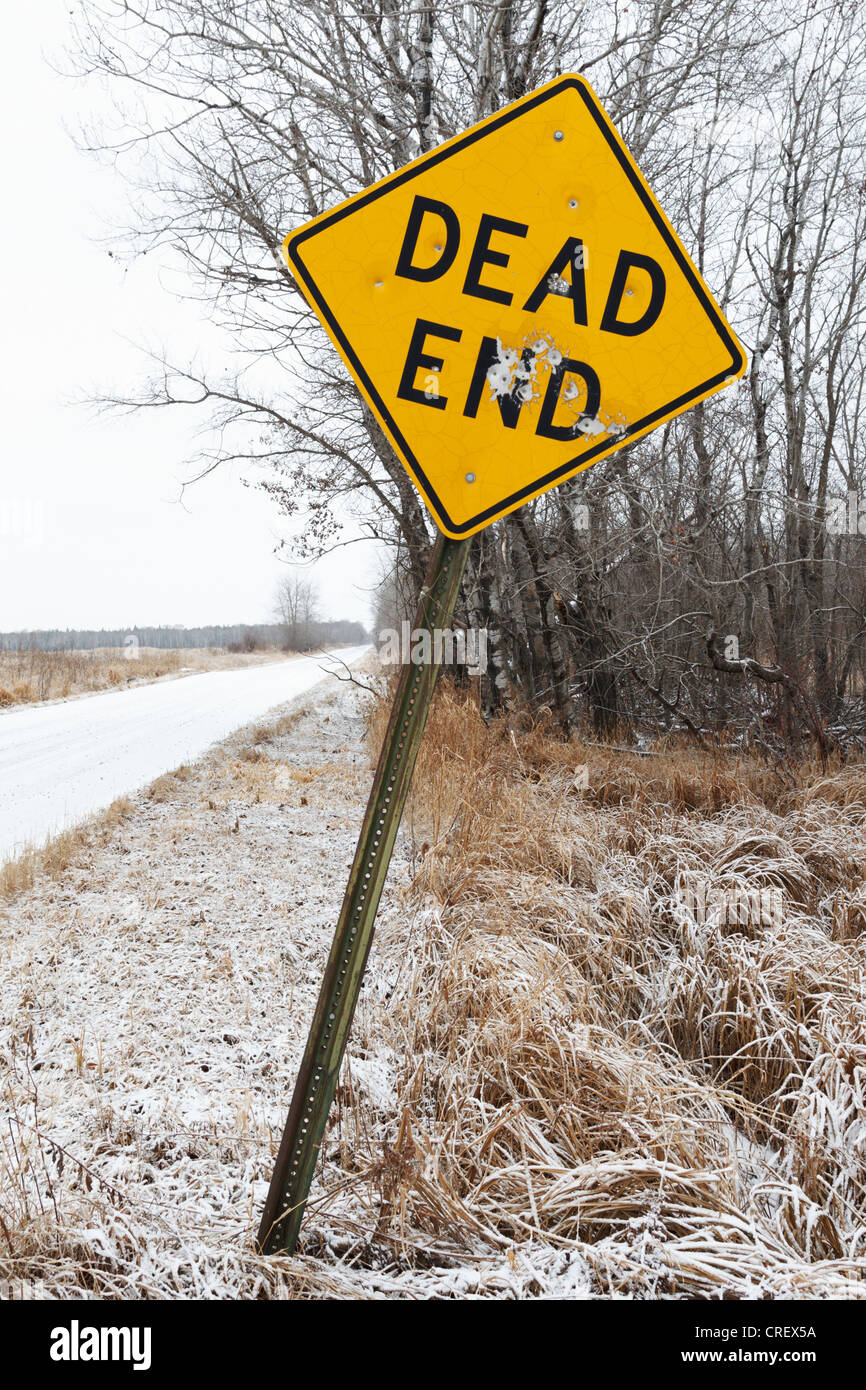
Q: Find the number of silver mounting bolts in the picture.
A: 2